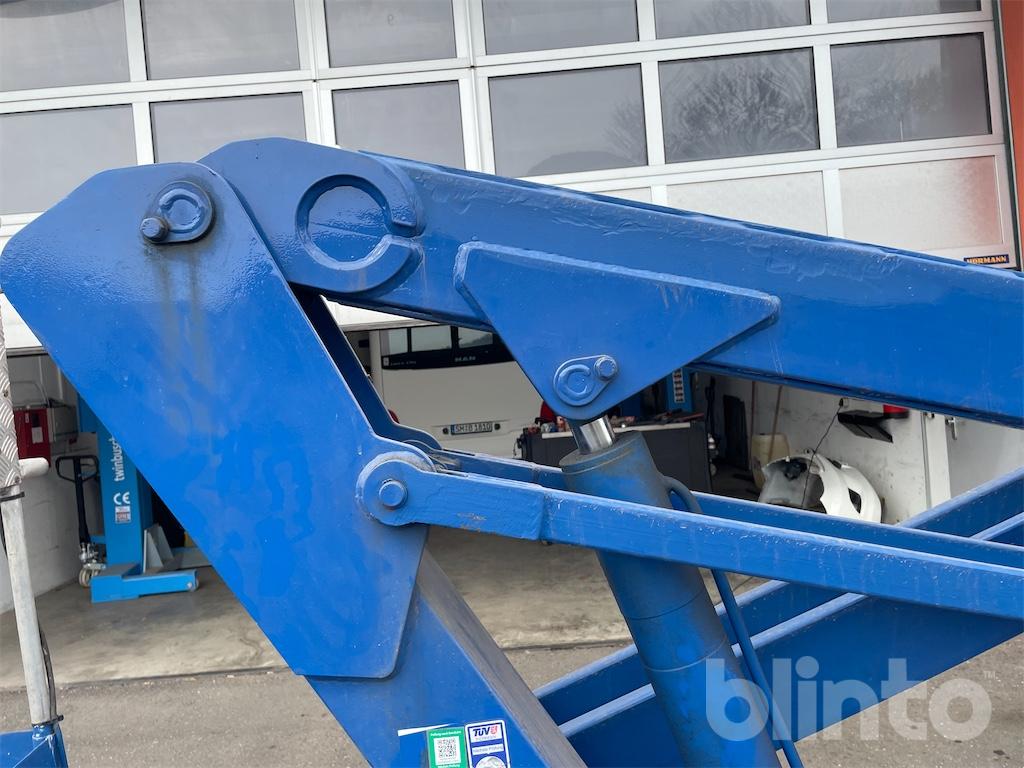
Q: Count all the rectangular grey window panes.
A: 12